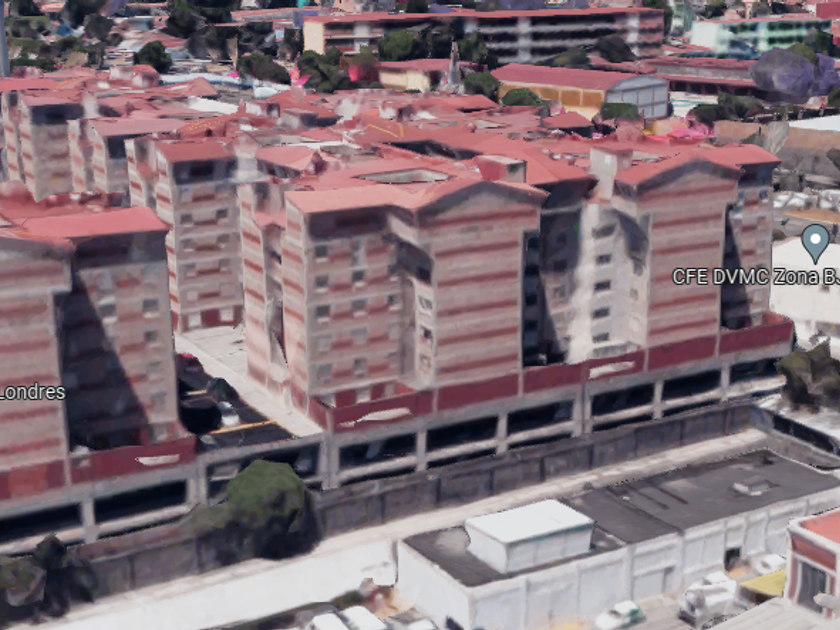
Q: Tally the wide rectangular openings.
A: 9